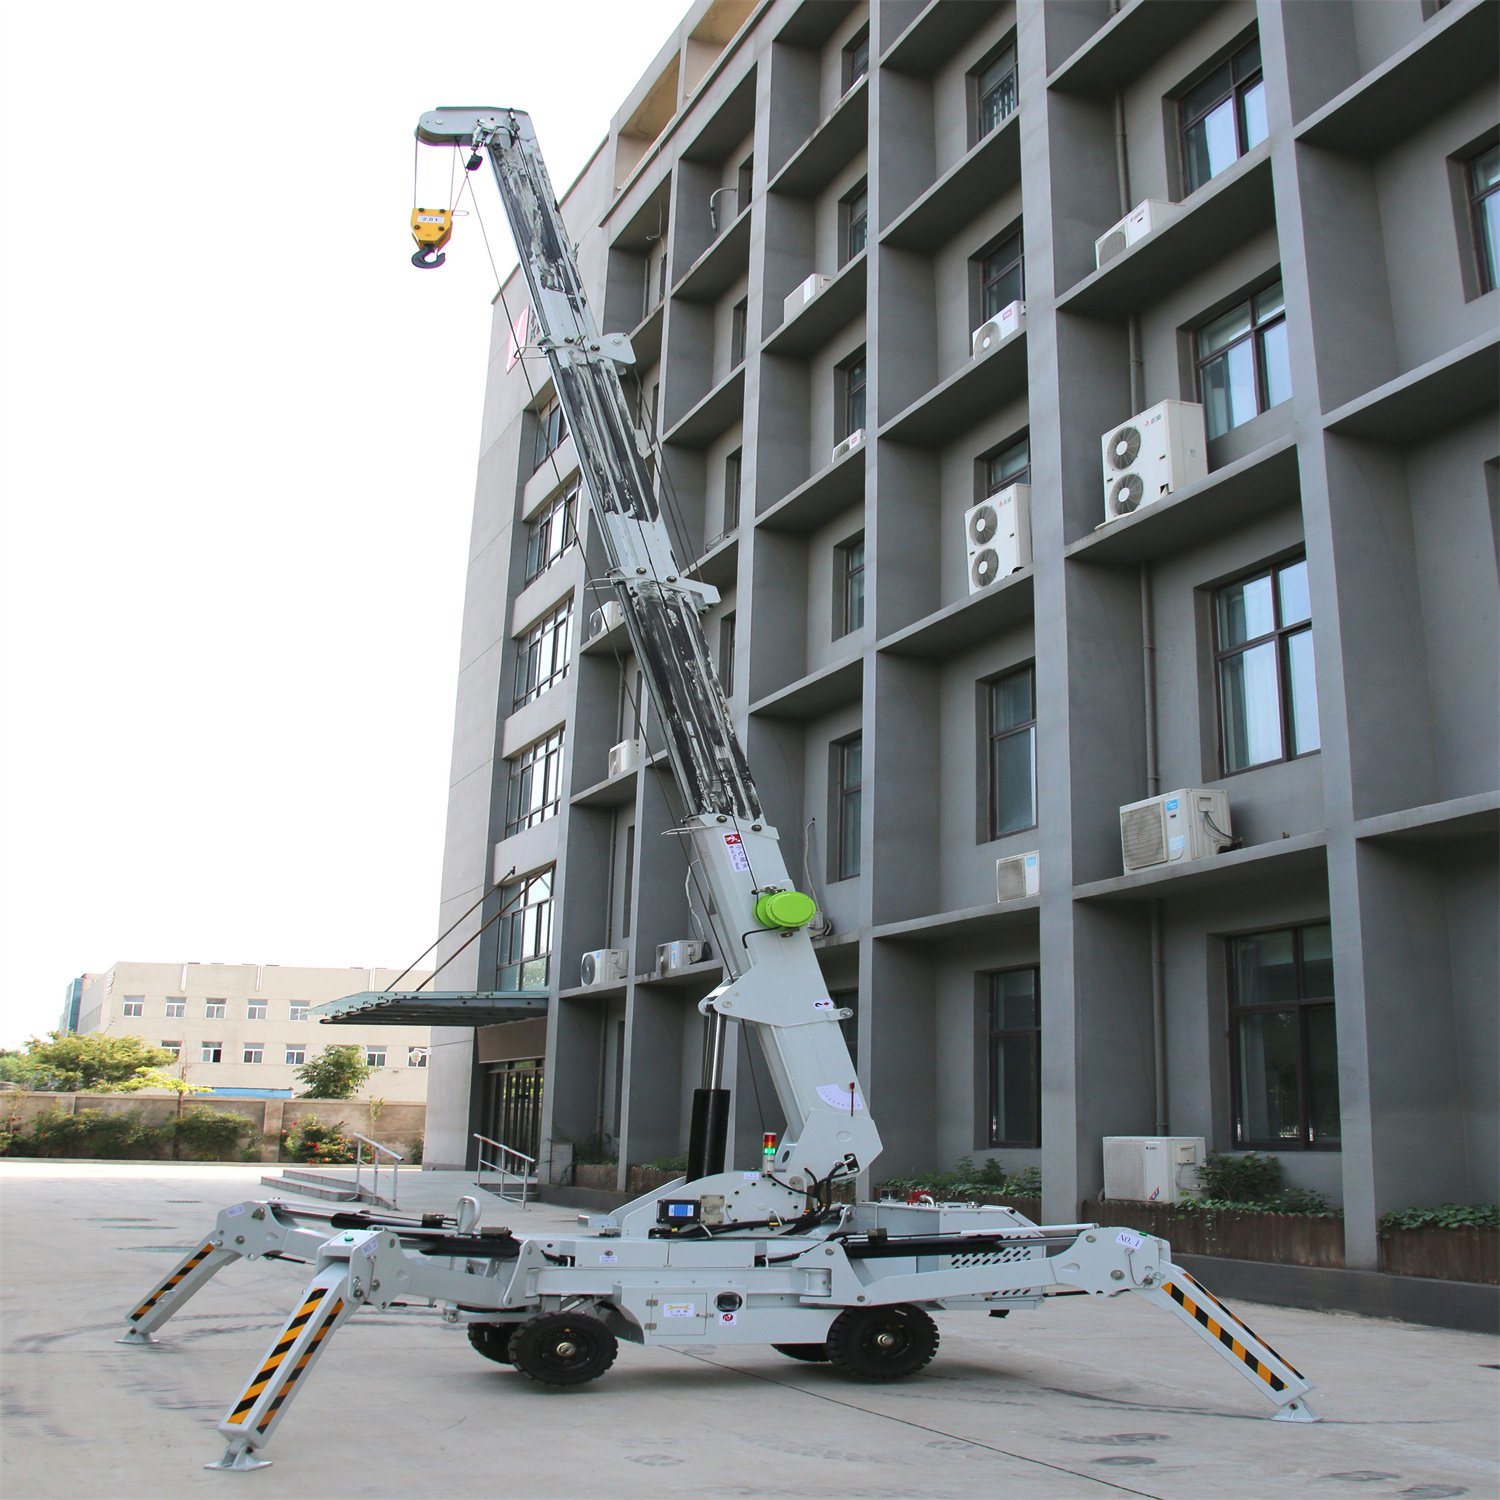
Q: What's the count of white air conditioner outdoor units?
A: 13